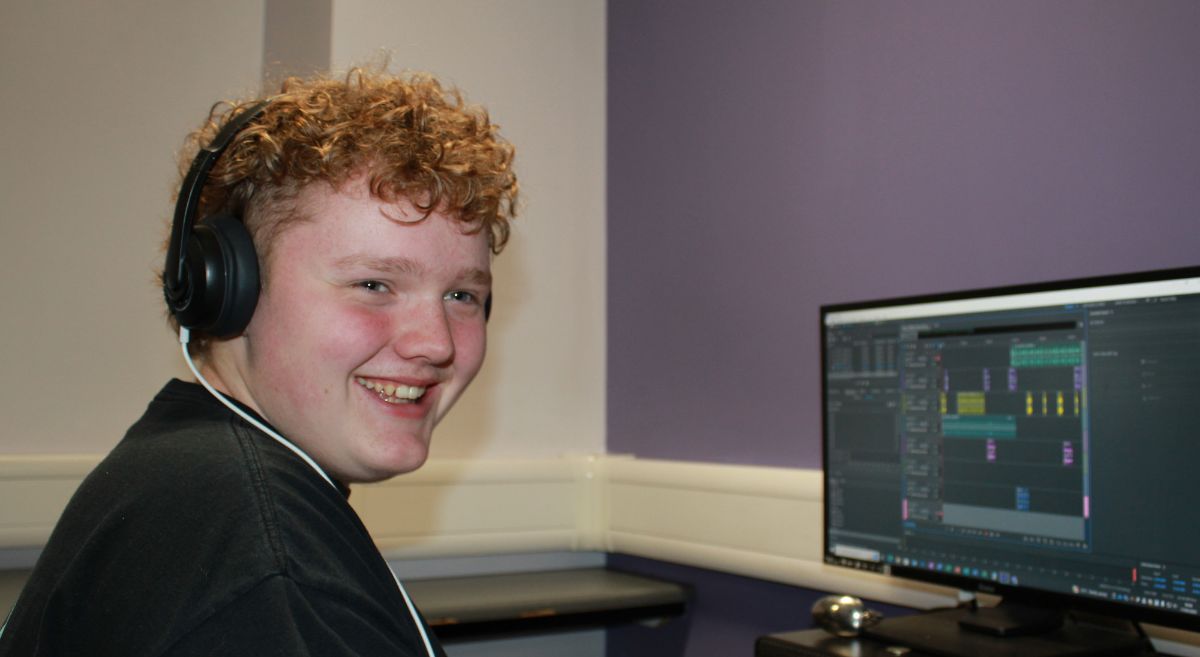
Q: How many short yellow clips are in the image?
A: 5